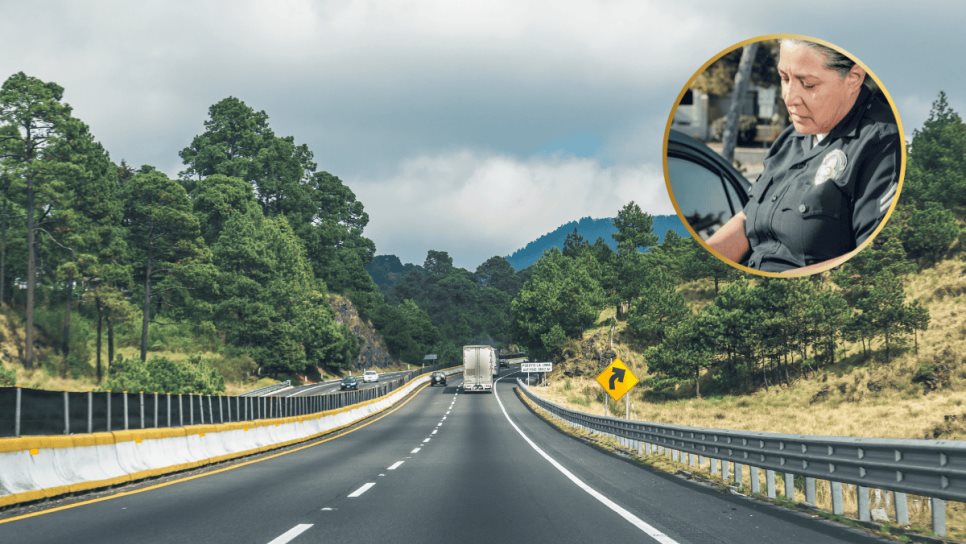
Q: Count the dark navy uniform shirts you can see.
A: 1